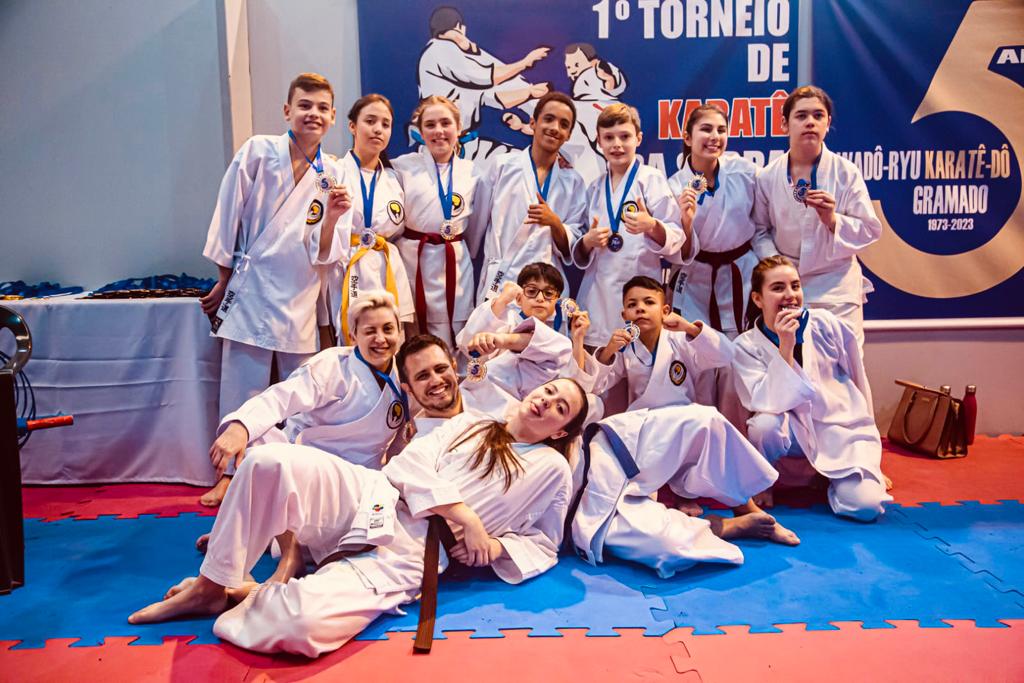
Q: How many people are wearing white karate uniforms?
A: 13